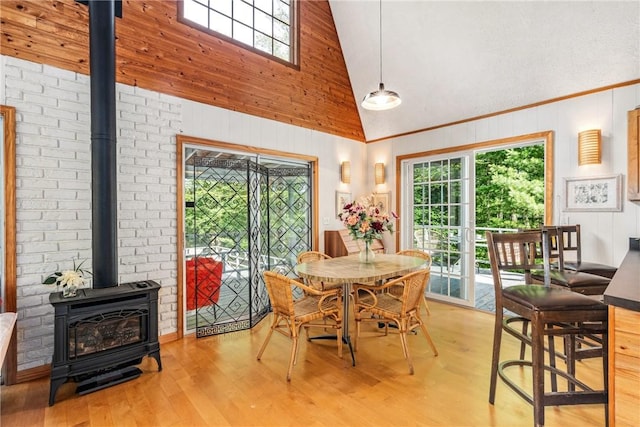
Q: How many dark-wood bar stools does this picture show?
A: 3